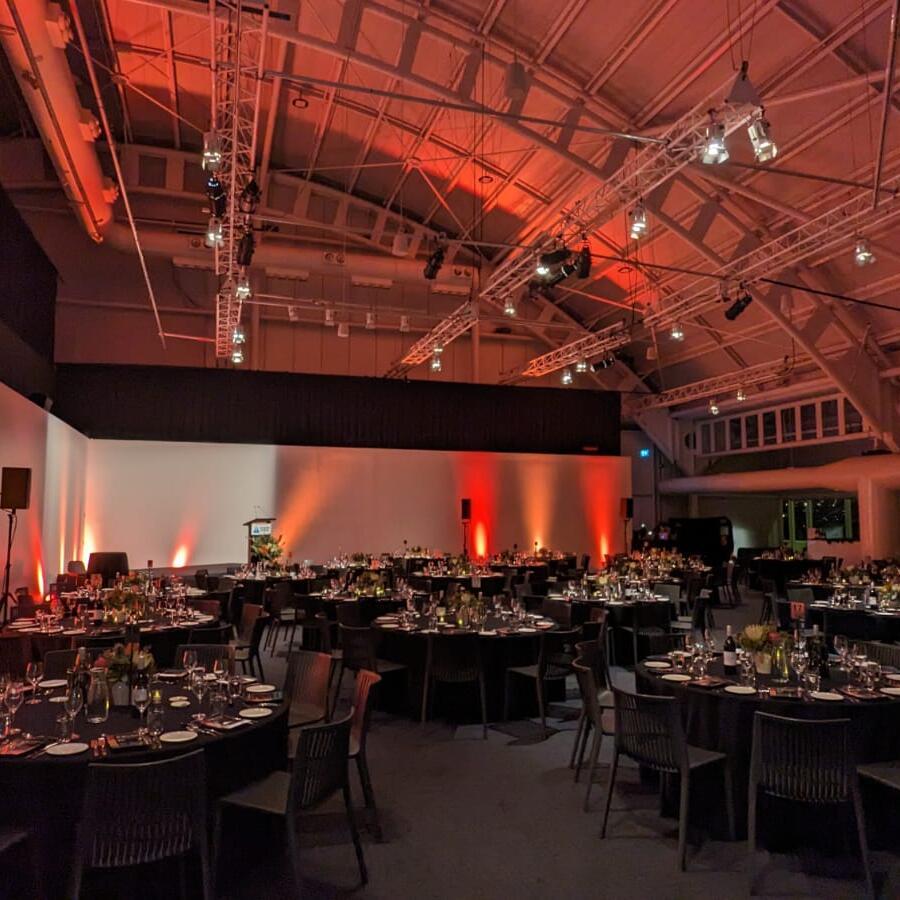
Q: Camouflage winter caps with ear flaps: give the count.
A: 0